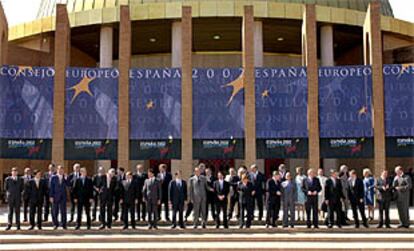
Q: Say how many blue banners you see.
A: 7